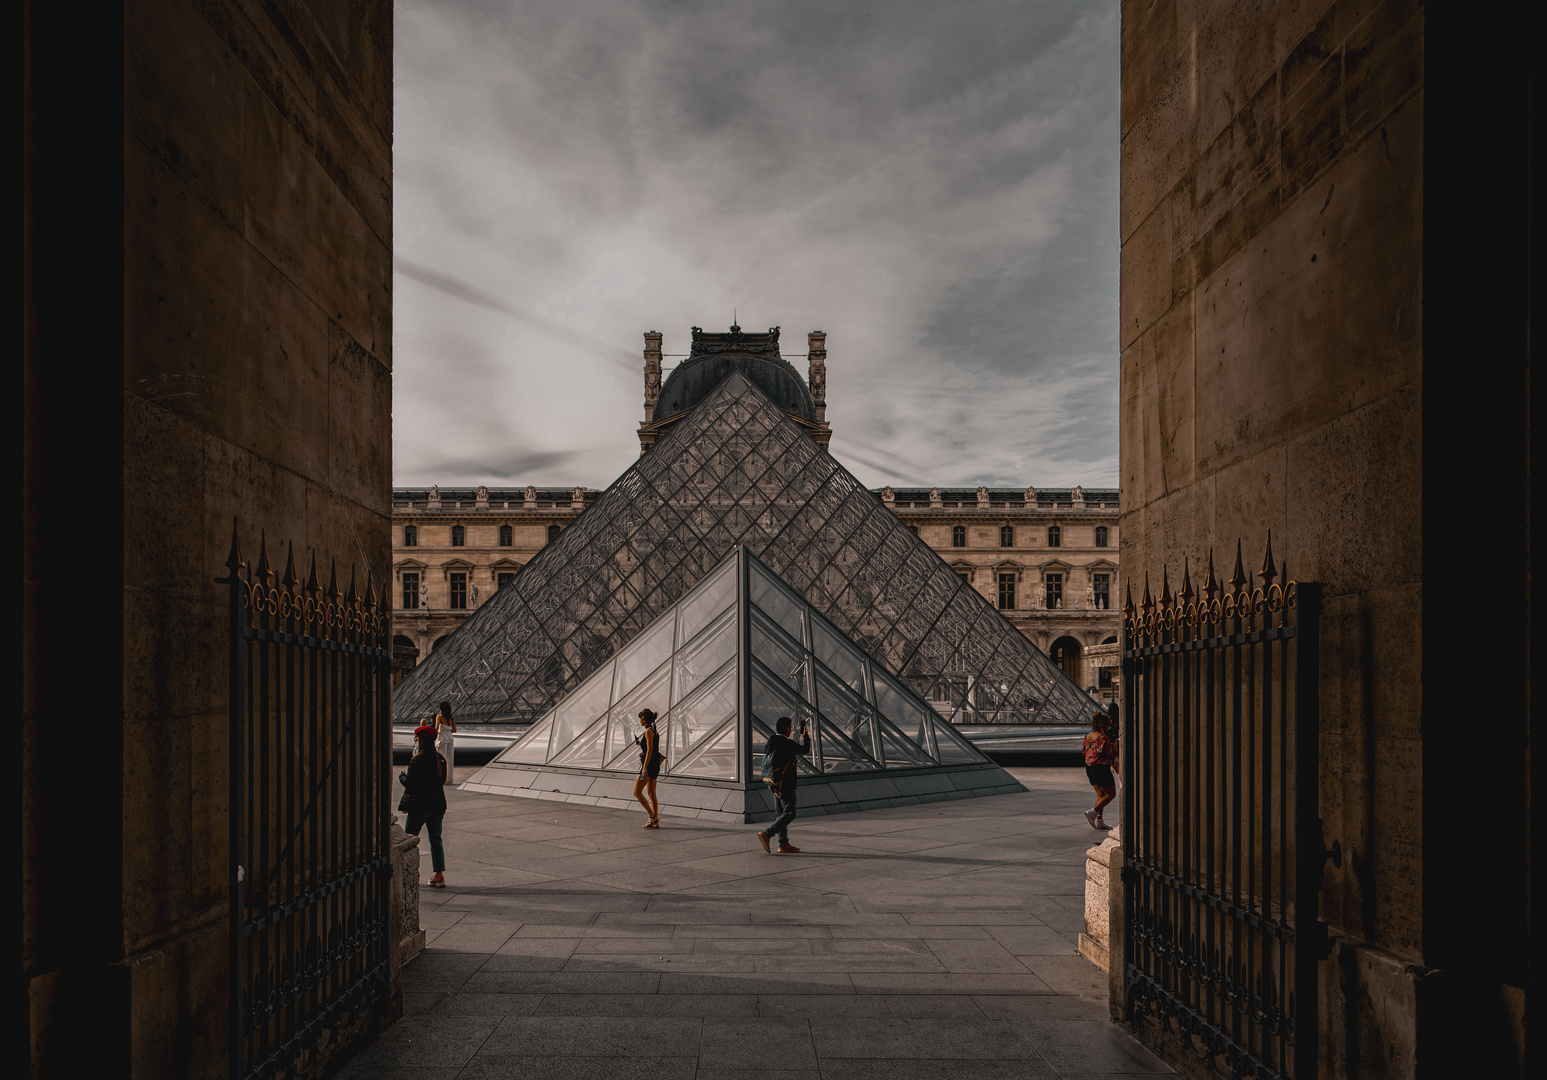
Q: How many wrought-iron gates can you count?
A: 2